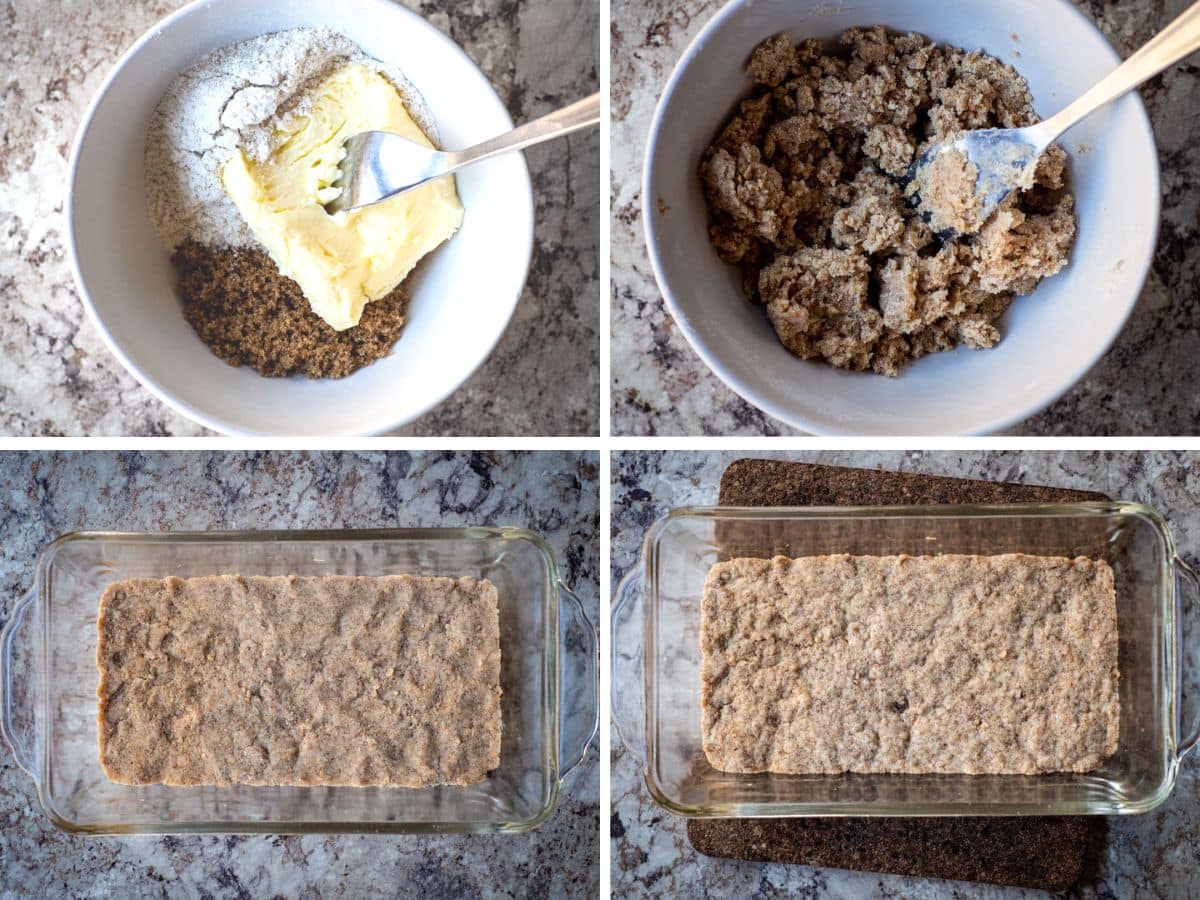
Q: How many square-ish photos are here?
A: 4